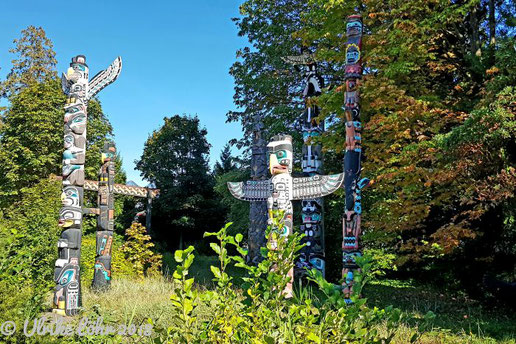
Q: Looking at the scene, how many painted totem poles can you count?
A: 5